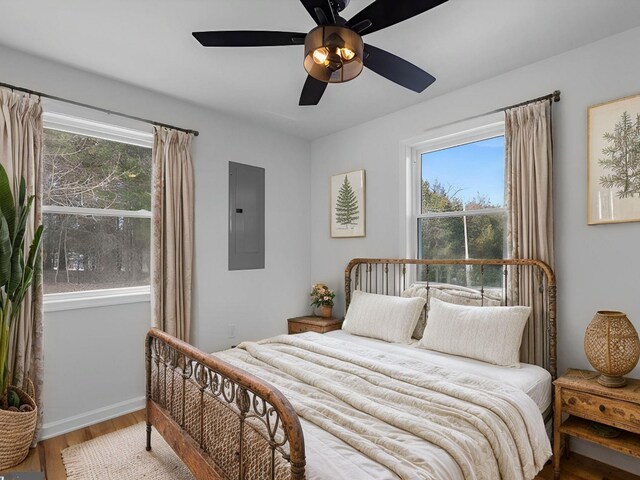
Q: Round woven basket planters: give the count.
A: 1